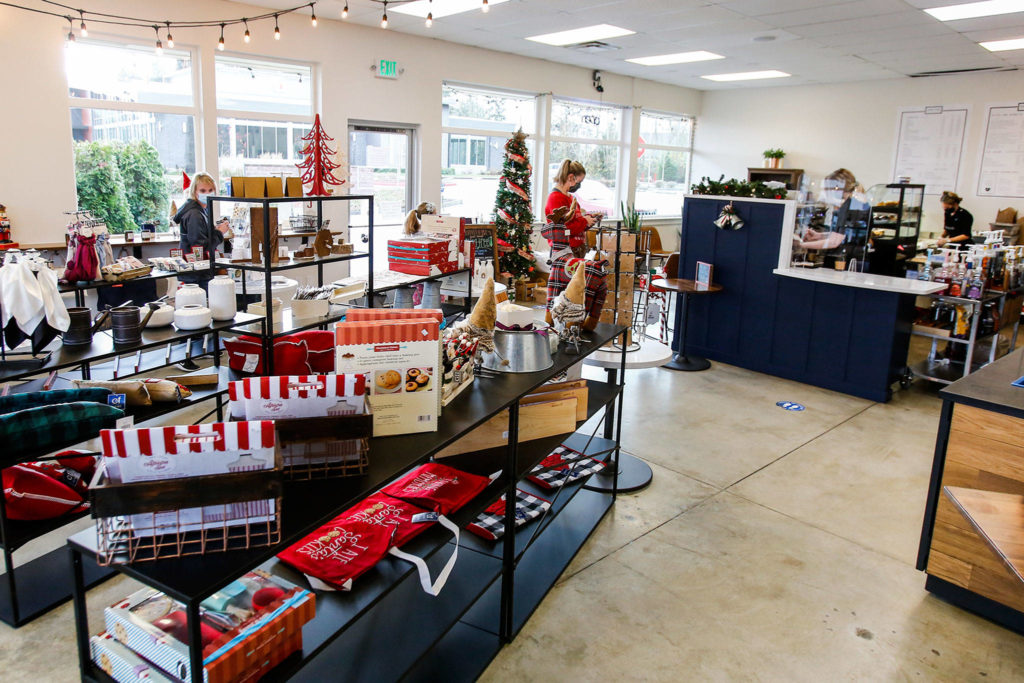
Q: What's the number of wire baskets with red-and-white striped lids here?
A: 2